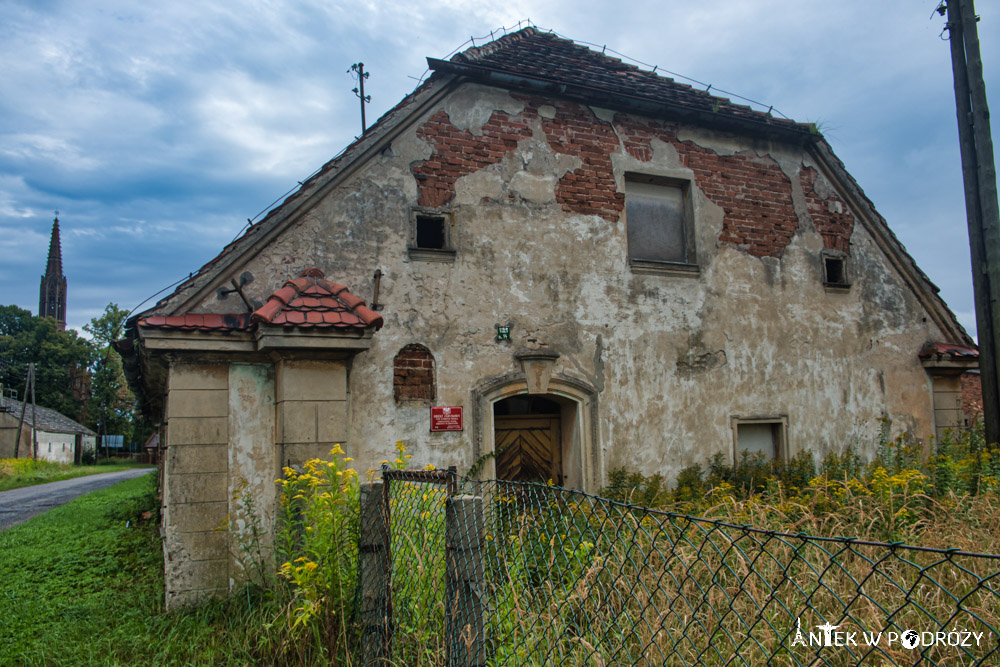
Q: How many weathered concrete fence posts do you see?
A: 2